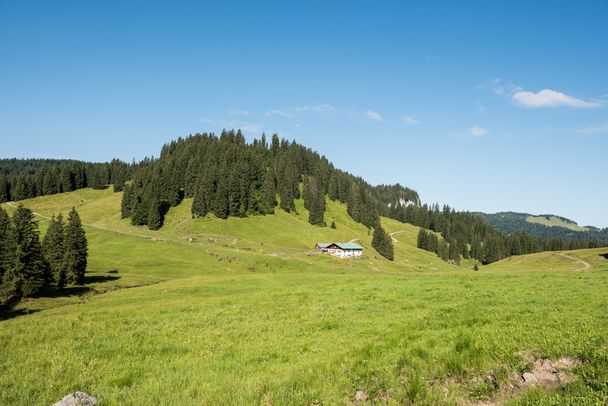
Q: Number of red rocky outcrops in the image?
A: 0